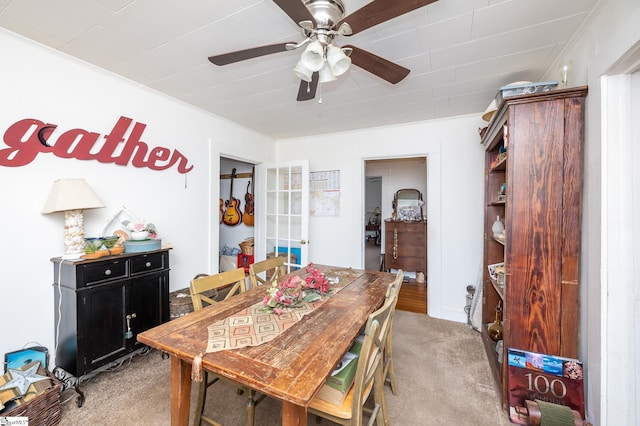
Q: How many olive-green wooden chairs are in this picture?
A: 4